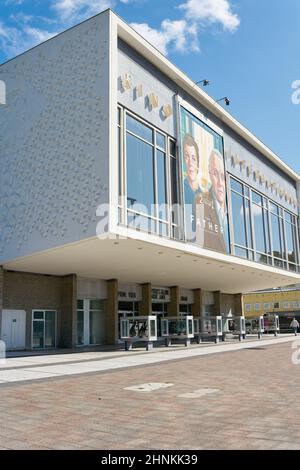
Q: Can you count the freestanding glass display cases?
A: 6